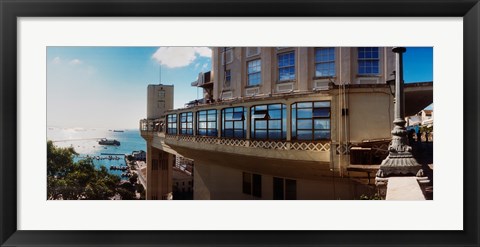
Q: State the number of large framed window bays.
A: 6